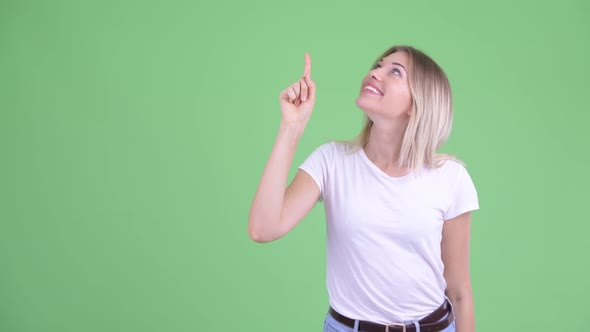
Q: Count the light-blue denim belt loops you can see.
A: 2